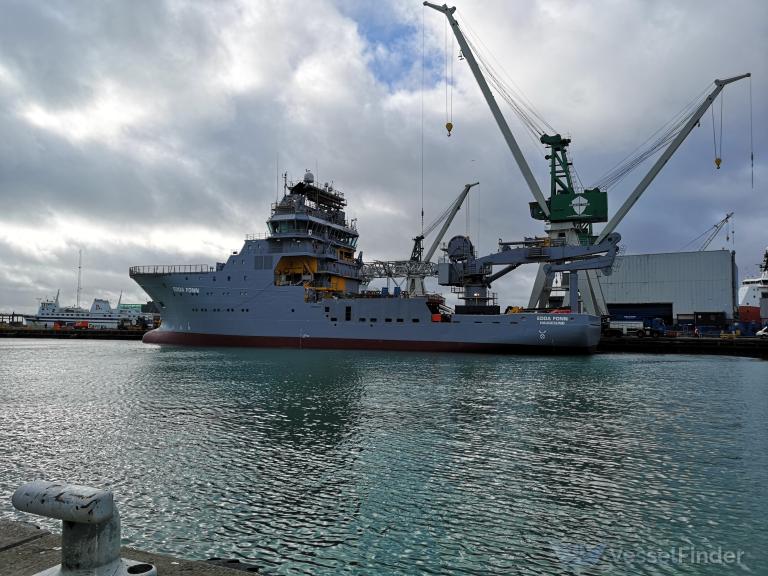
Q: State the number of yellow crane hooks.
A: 2